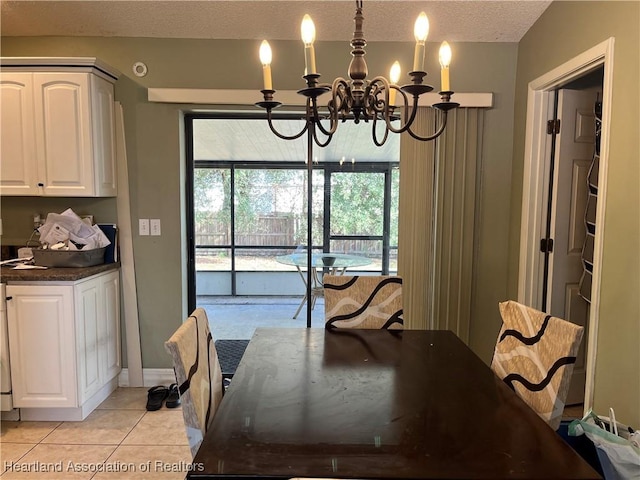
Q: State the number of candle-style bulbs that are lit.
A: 5